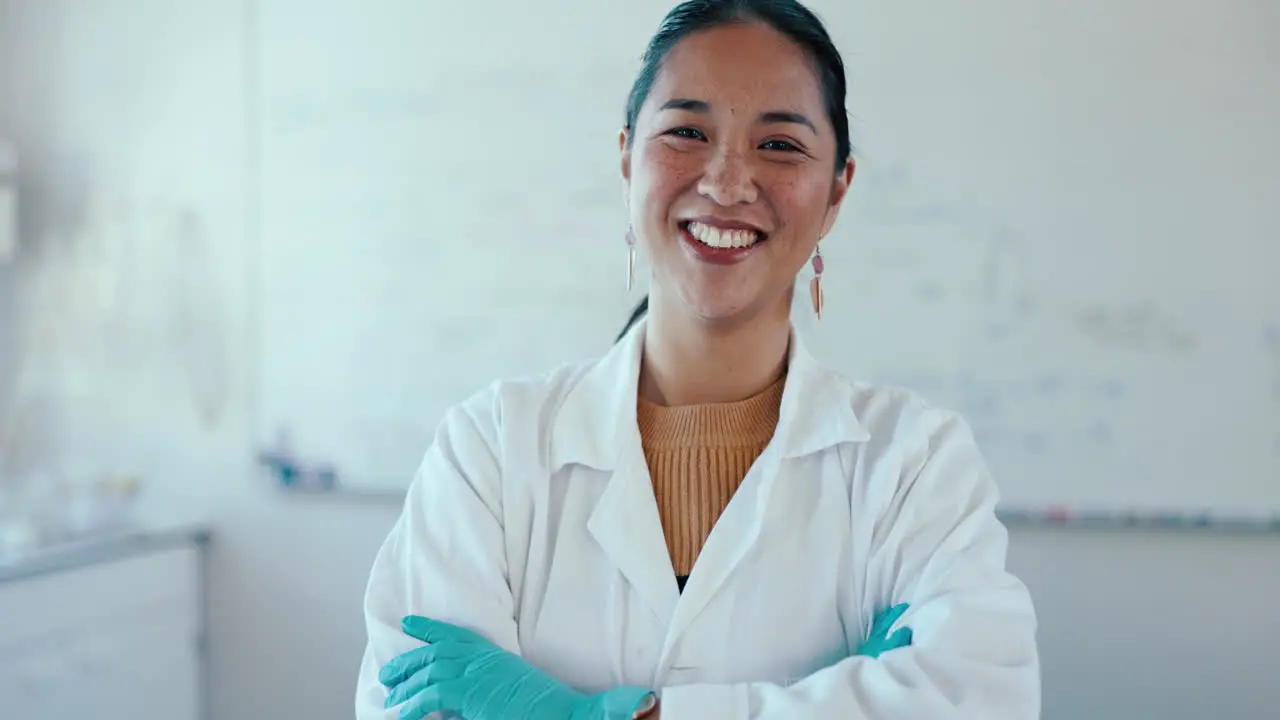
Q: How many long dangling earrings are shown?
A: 2